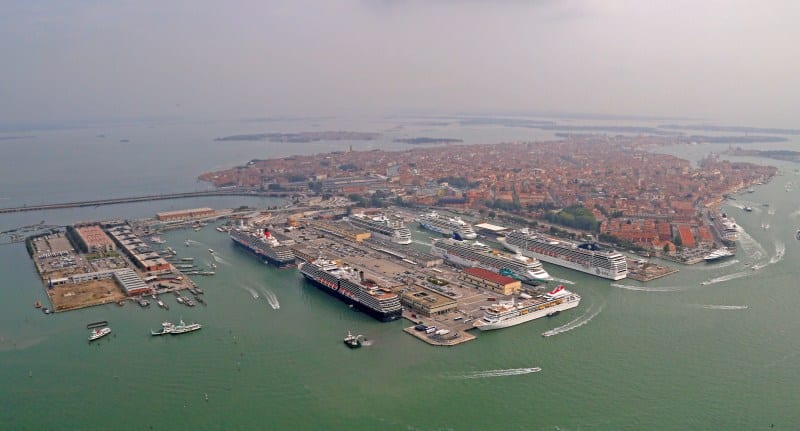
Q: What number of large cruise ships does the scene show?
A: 7